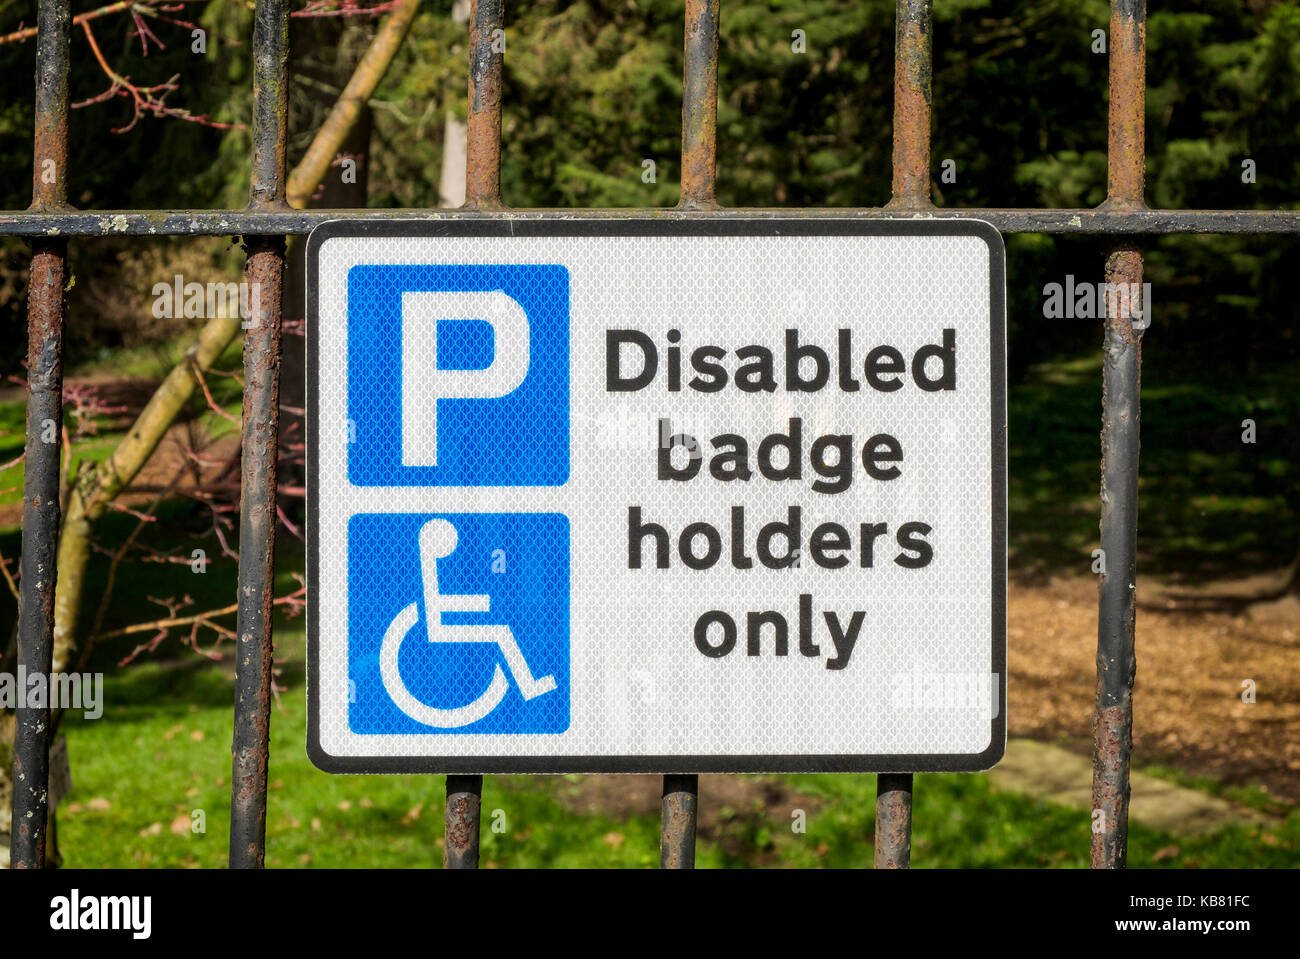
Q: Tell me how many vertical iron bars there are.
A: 6